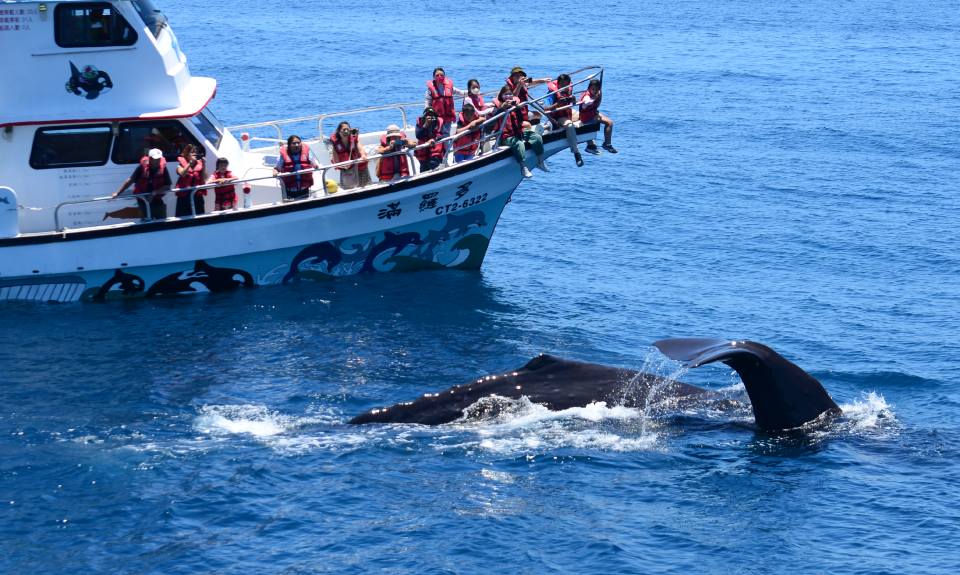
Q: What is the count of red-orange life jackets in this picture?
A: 14